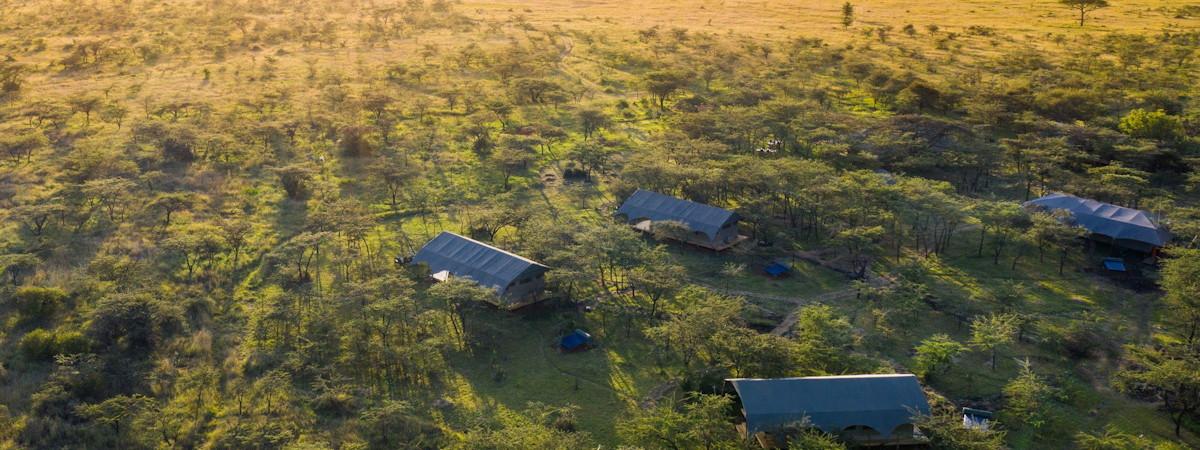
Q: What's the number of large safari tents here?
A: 4